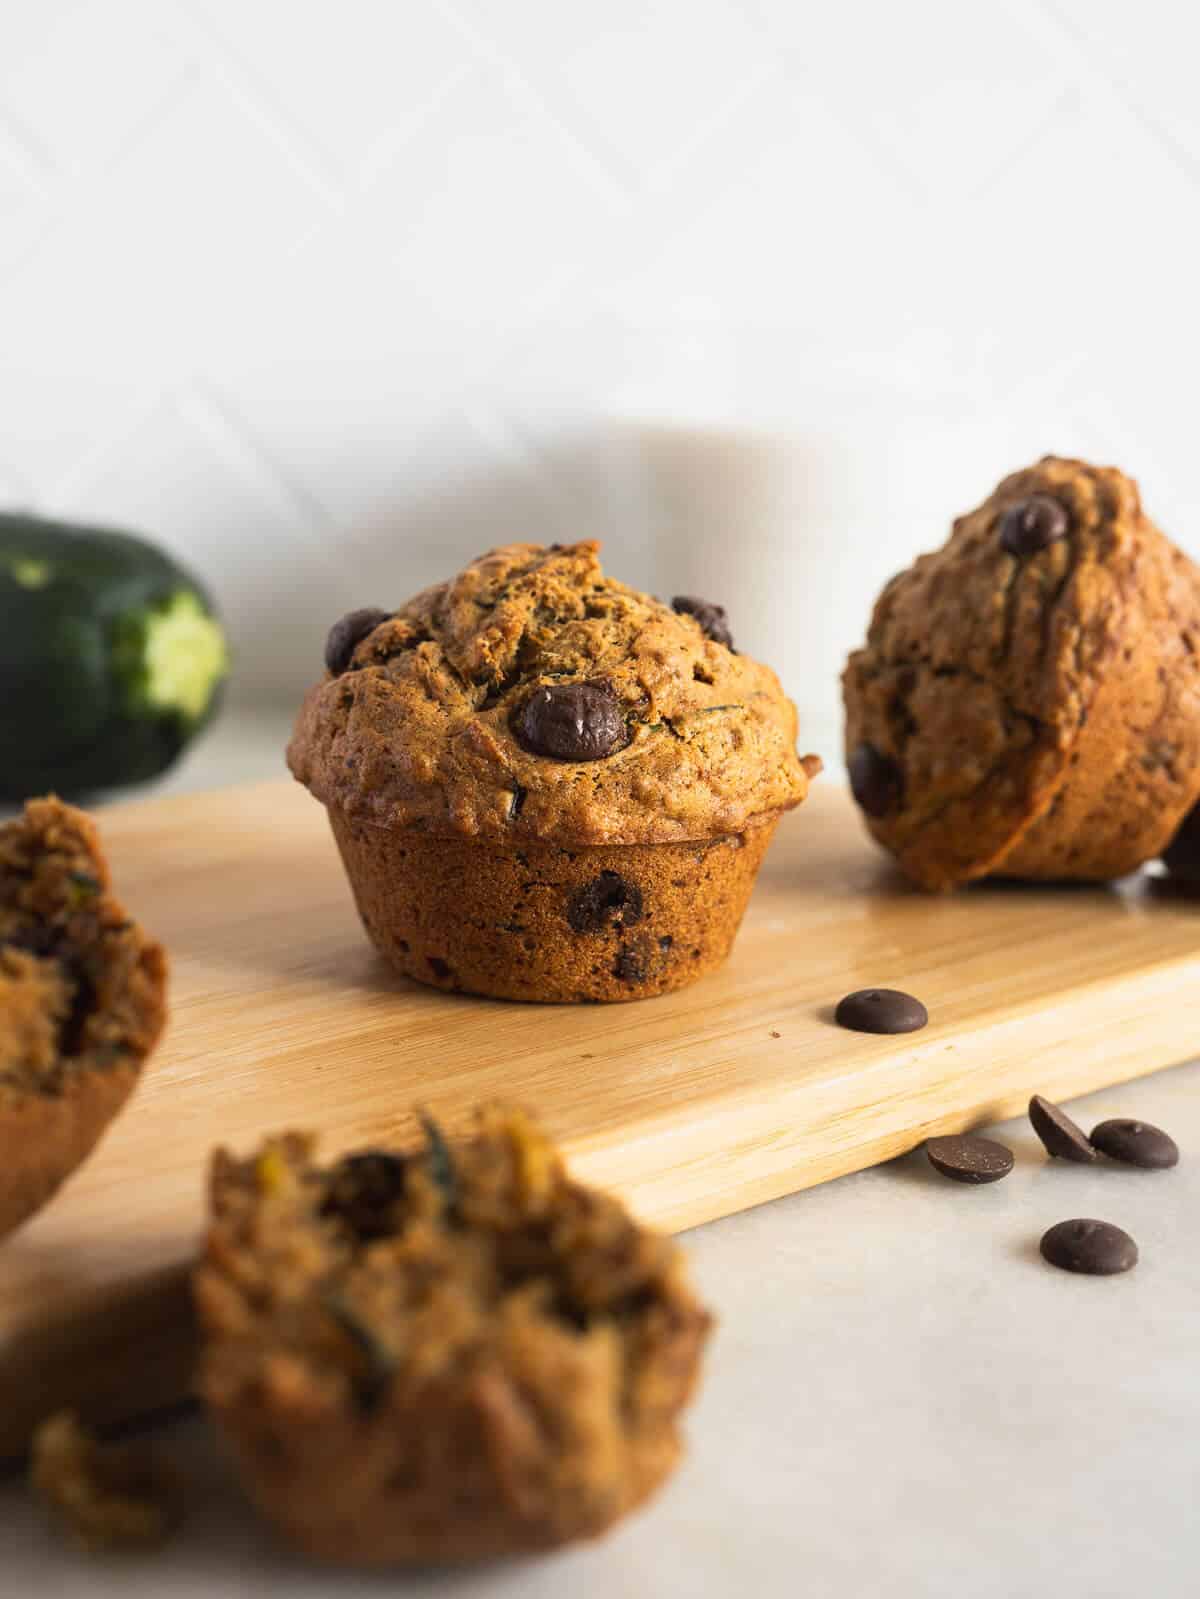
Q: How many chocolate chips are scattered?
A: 5